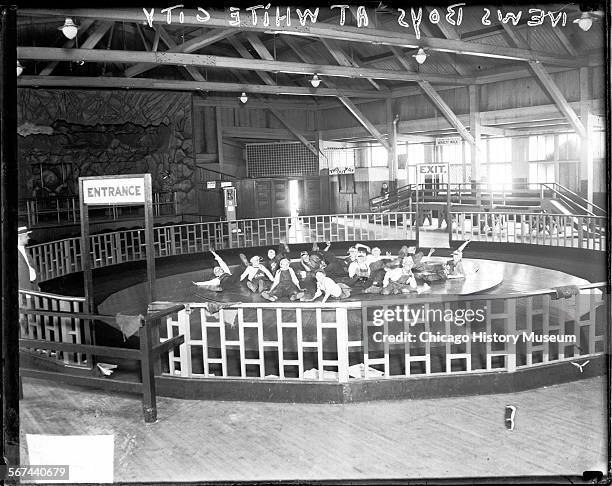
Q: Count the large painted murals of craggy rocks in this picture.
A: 1